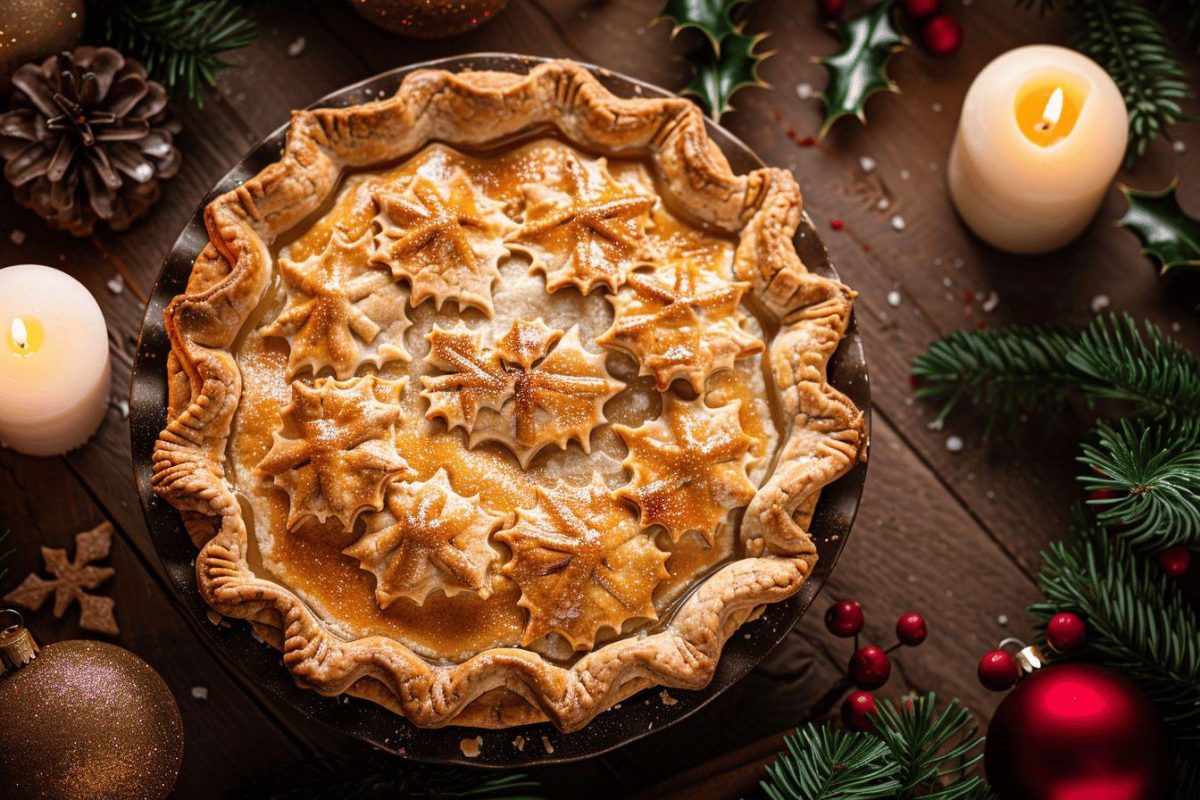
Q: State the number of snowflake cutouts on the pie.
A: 9